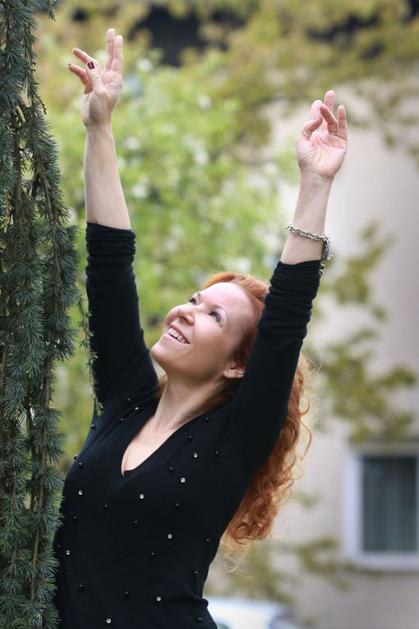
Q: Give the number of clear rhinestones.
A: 9